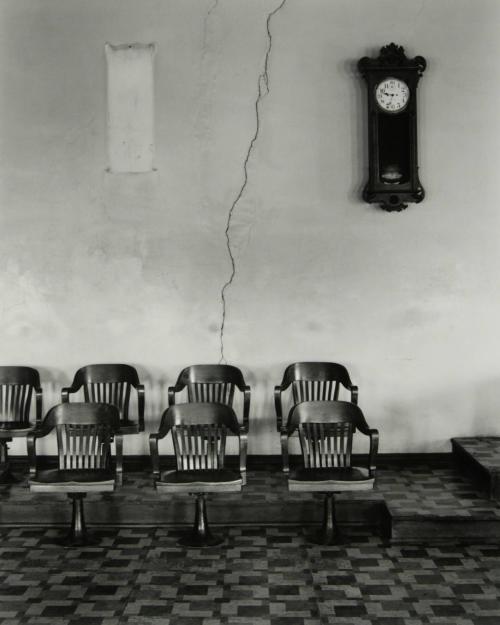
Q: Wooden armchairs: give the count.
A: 7